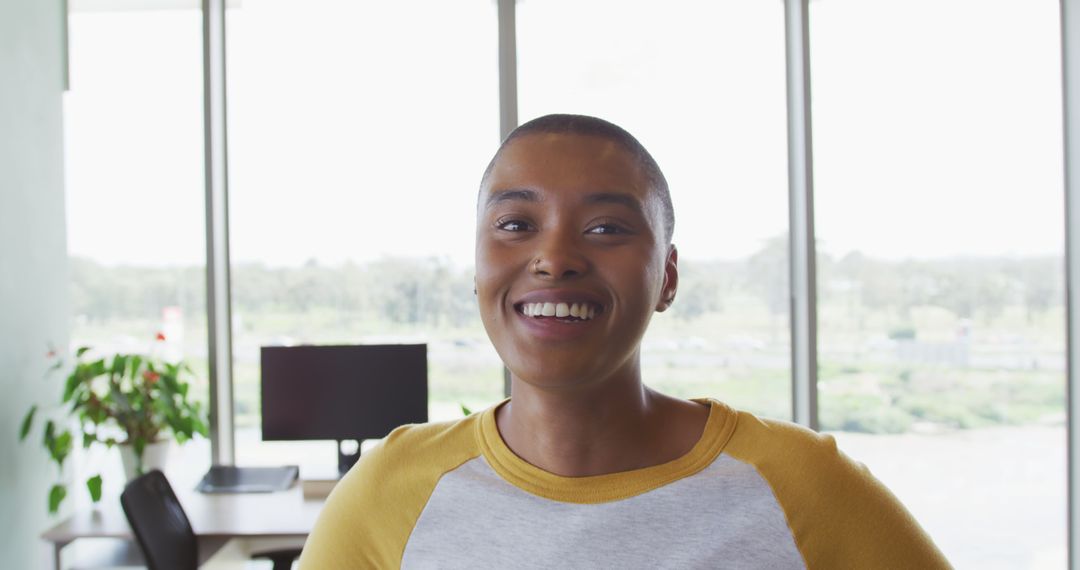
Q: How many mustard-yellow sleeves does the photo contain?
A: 2